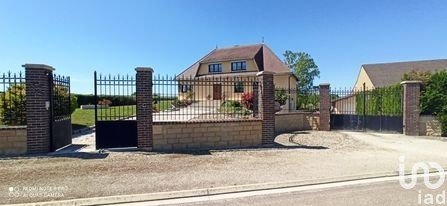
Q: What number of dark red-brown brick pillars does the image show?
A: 5